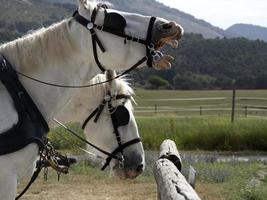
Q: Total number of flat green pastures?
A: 1